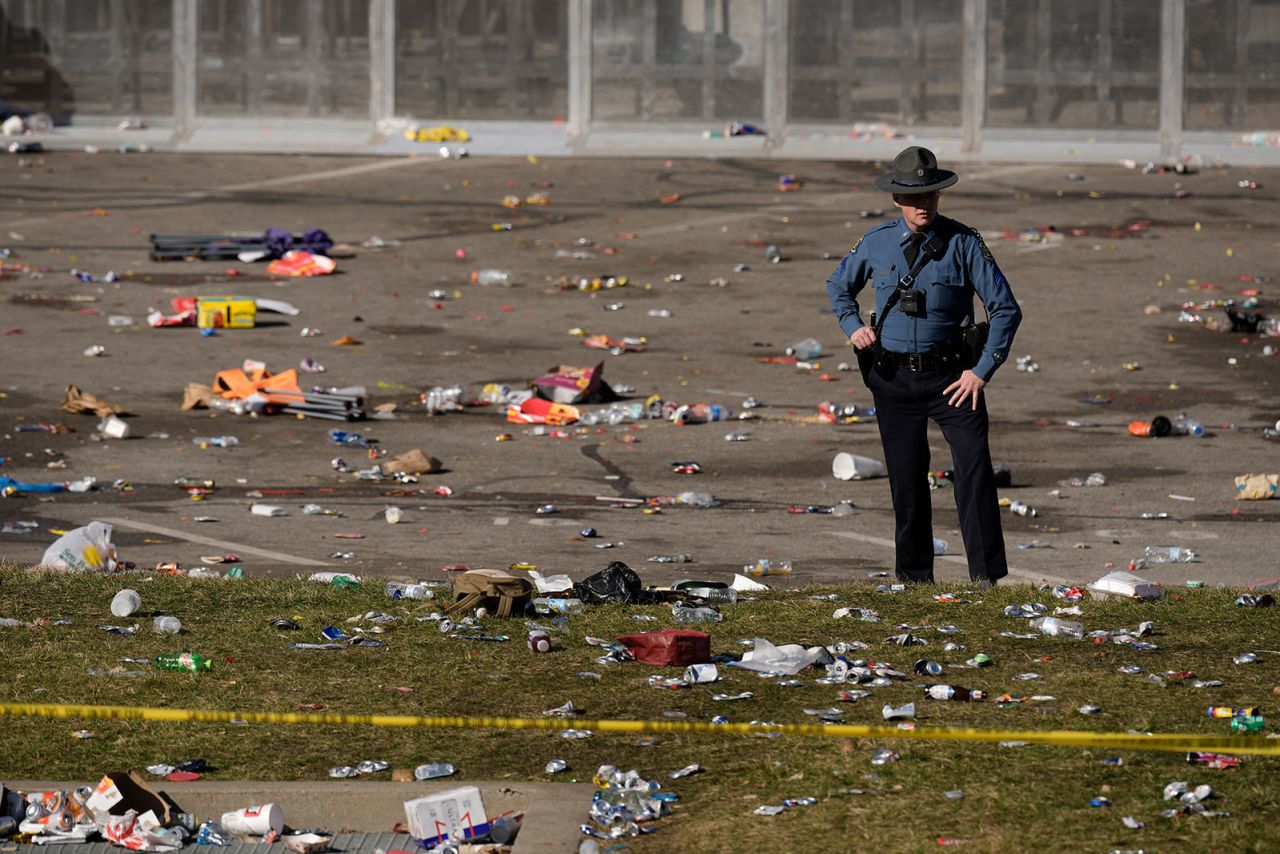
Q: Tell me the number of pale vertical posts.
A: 6